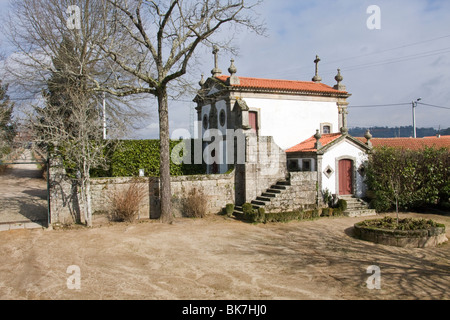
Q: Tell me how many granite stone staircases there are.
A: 2